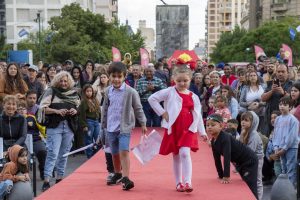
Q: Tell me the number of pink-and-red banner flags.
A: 4